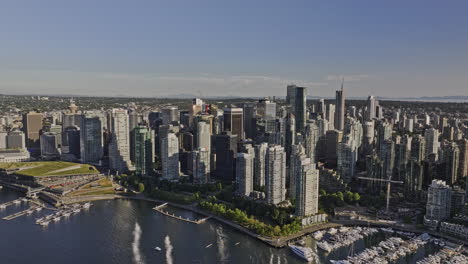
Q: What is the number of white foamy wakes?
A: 2